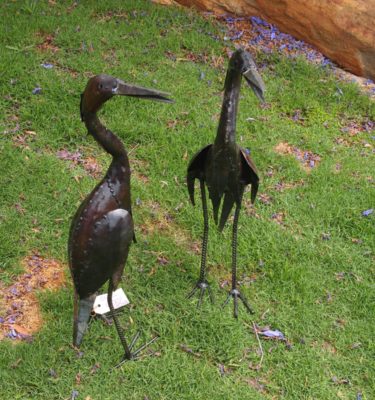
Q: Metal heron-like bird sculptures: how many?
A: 2